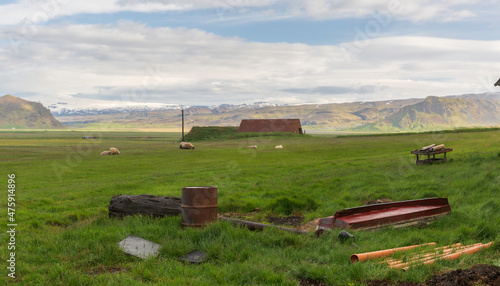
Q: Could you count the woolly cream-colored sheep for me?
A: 5